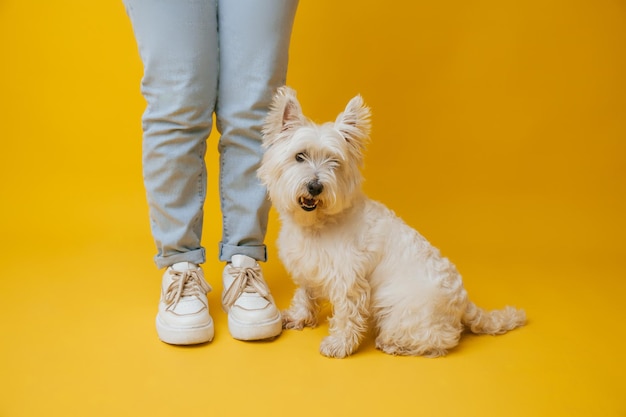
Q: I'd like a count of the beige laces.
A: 2